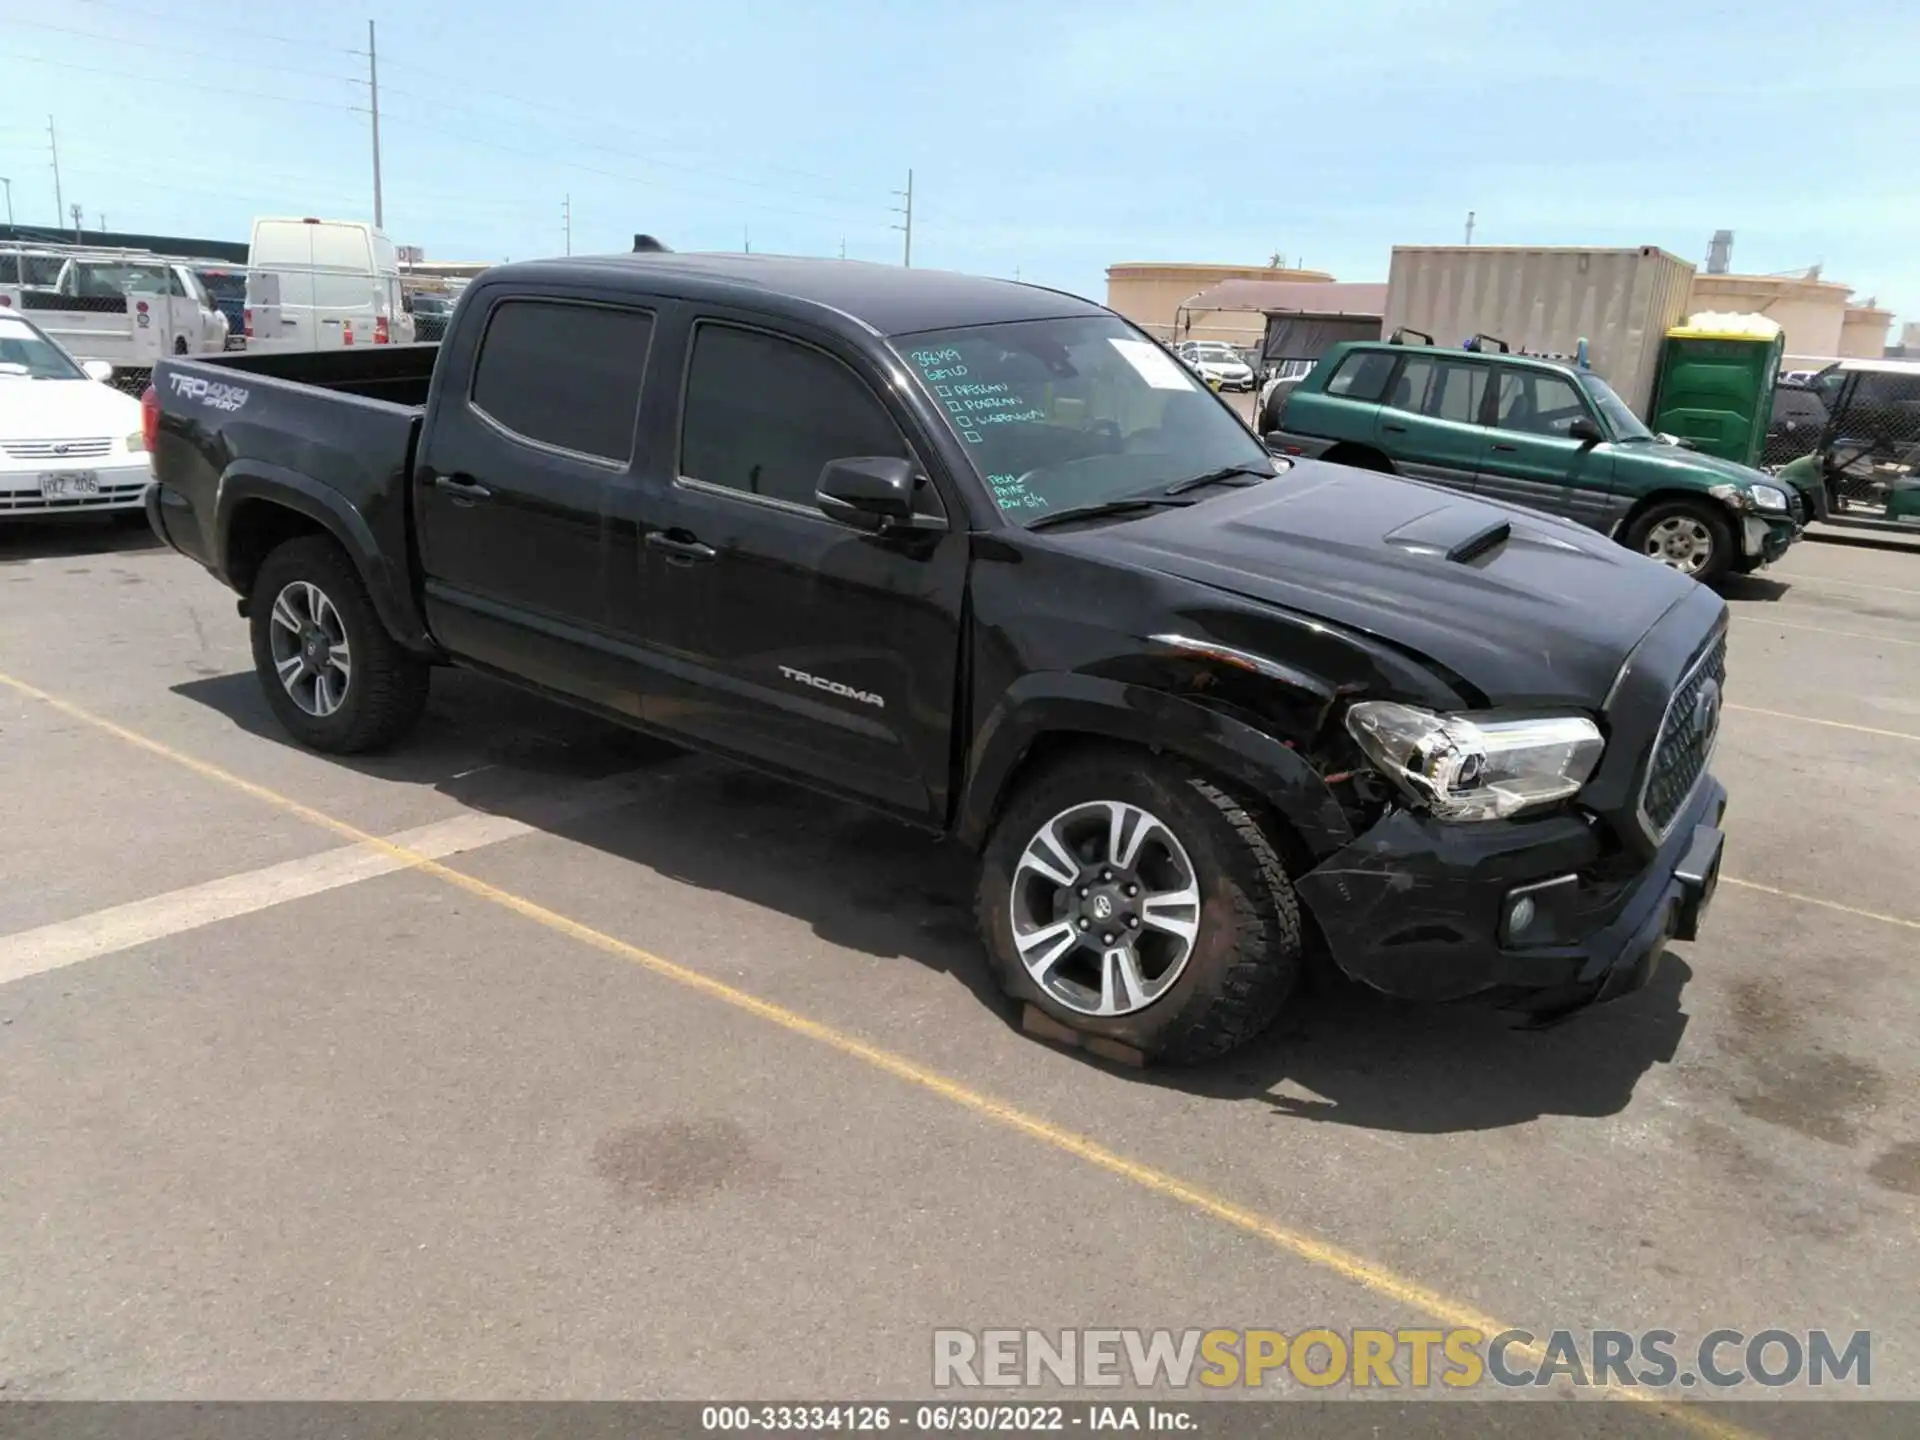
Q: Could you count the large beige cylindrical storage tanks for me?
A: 3